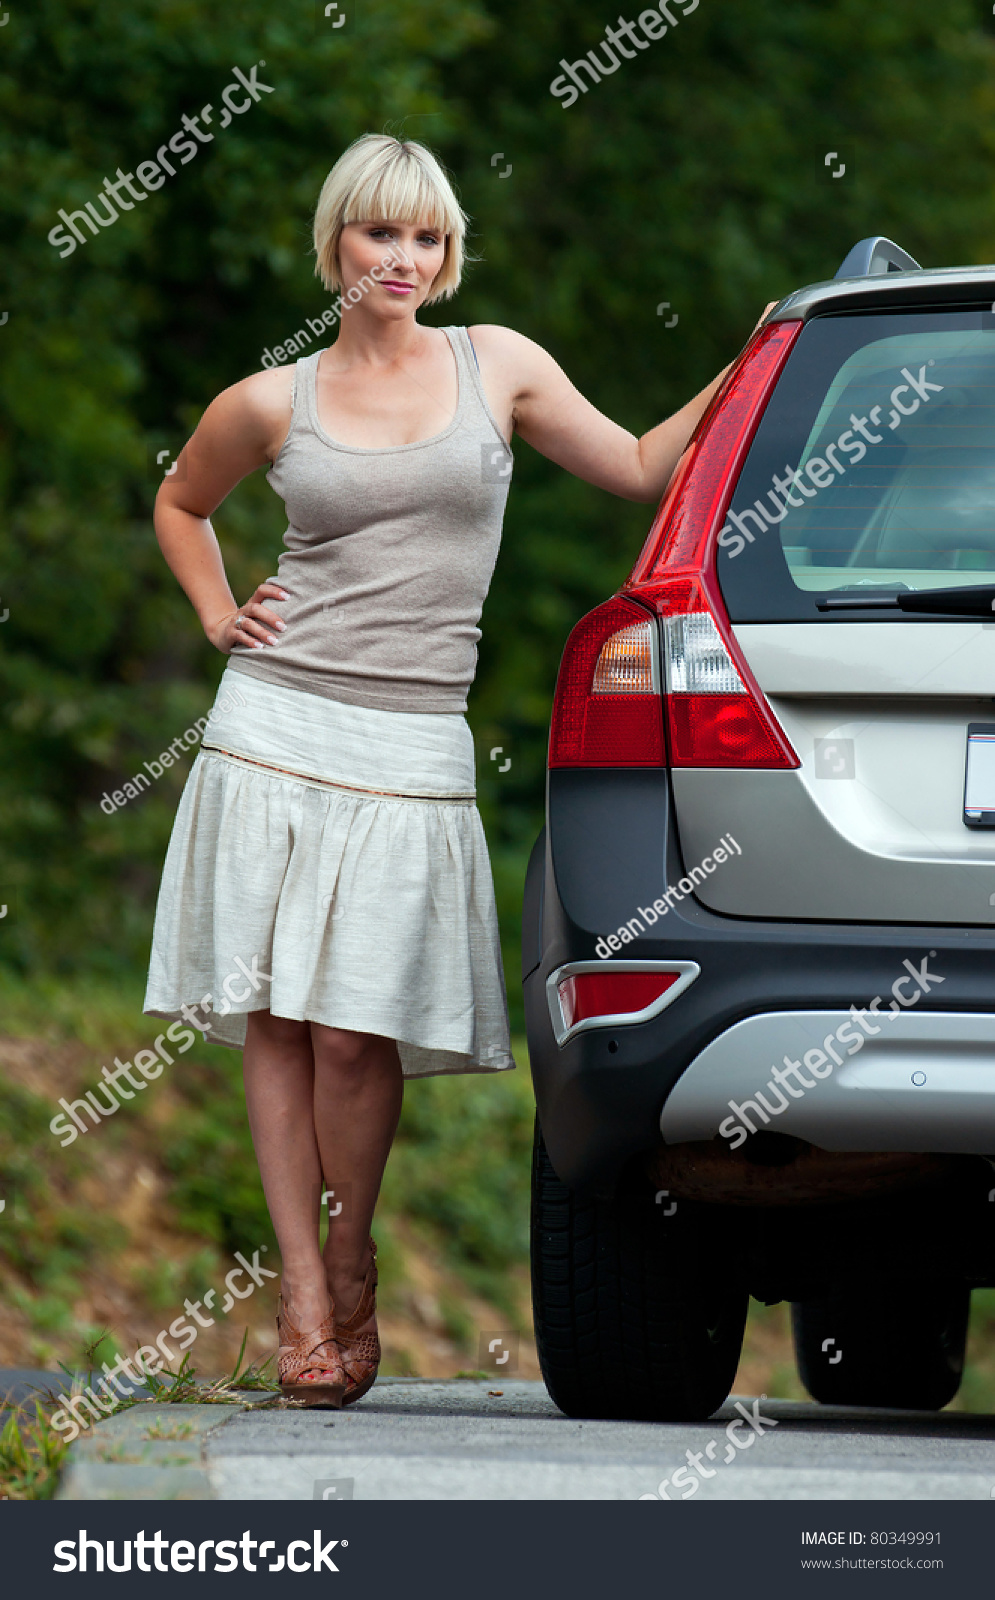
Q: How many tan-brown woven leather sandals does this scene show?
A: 2